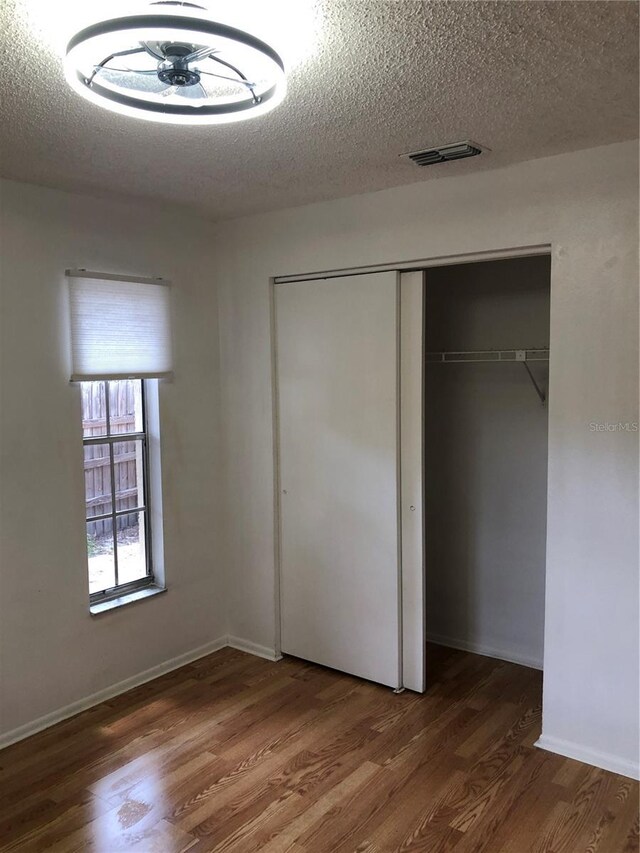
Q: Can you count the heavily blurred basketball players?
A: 0